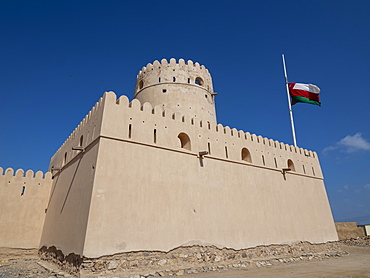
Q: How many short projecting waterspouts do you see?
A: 5